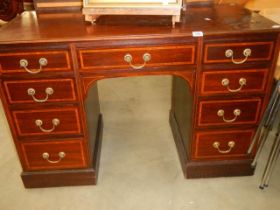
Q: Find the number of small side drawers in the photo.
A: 8